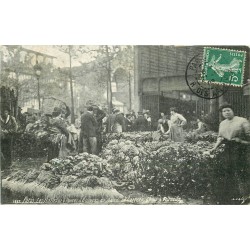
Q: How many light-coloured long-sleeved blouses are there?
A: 2